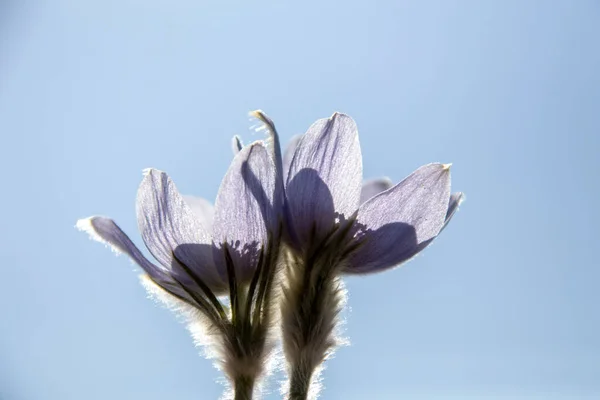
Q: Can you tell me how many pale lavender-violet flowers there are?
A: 2